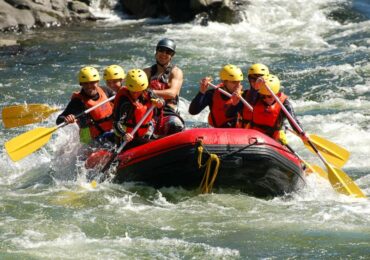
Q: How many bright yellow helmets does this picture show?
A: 6